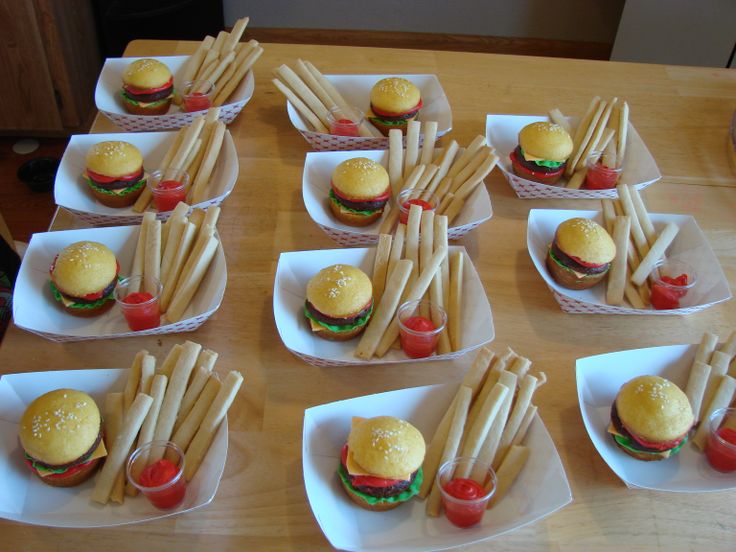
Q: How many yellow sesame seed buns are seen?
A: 11